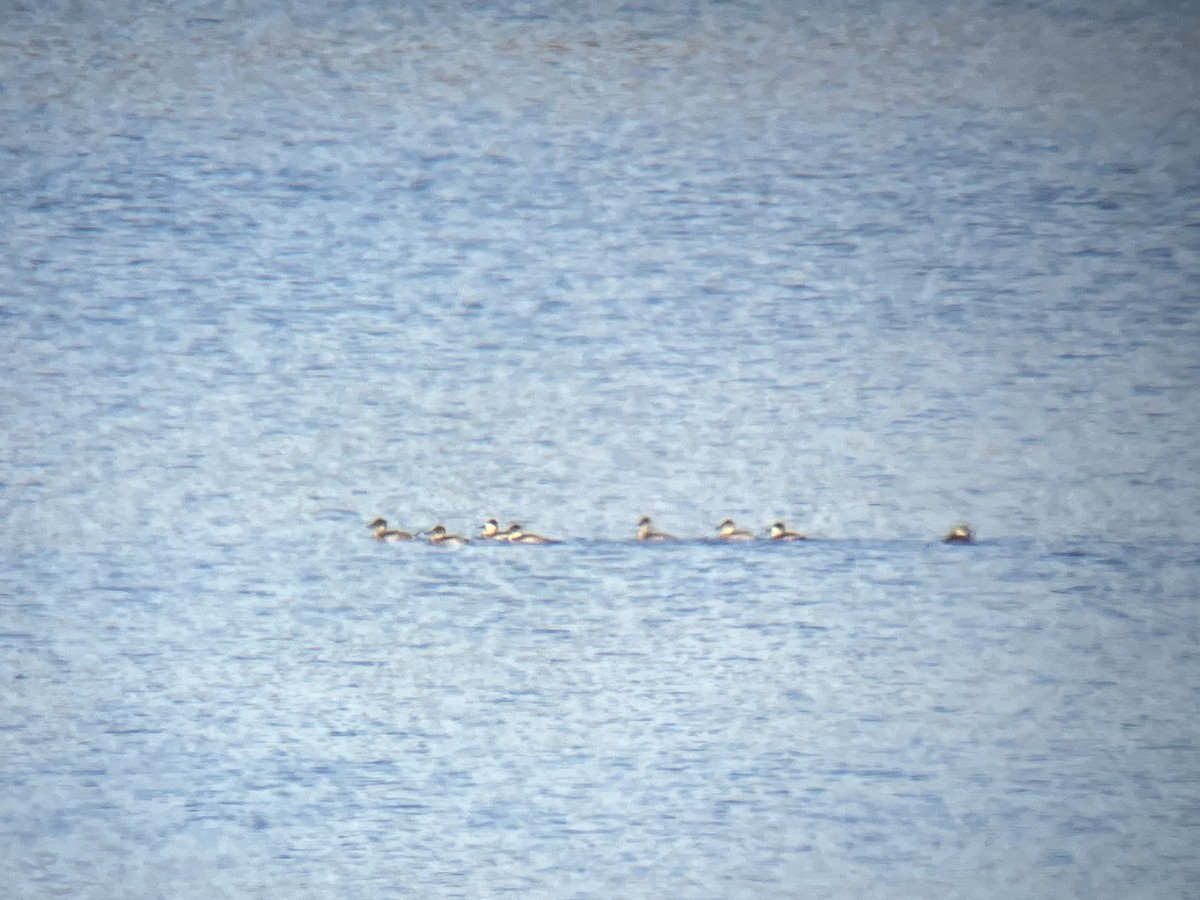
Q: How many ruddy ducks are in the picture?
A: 8